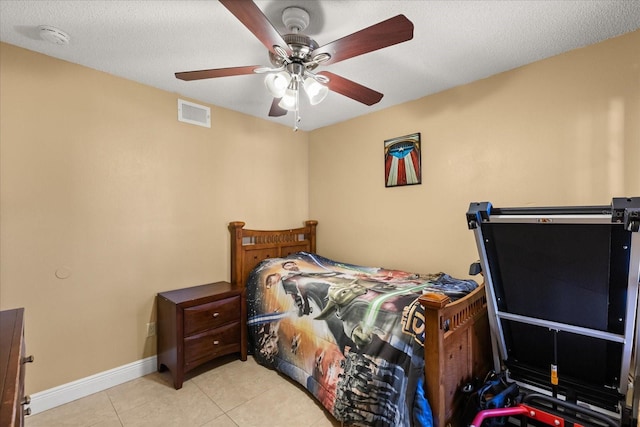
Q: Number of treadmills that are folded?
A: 1